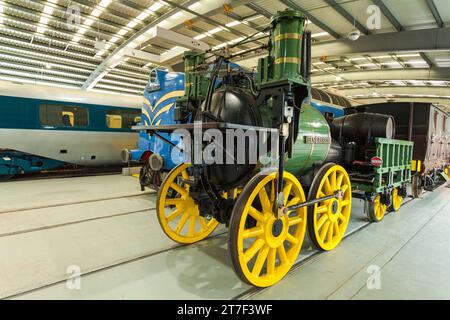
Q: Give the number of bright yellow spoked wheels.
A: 5